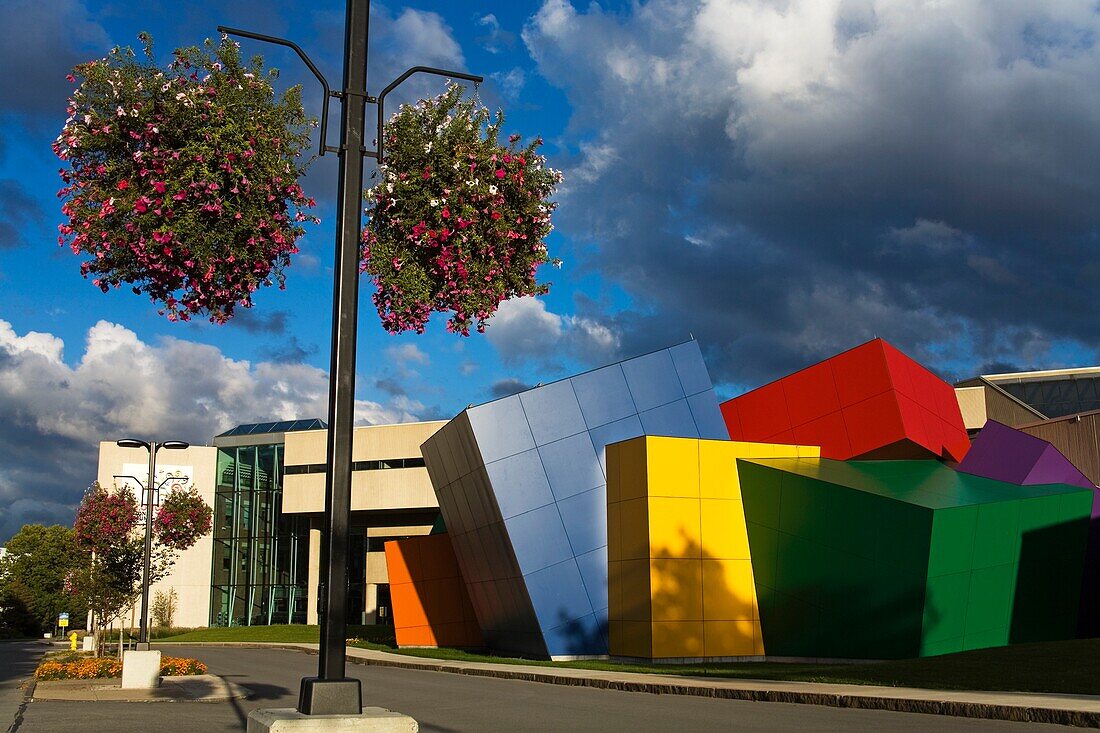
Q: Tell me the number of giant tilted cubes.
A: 6